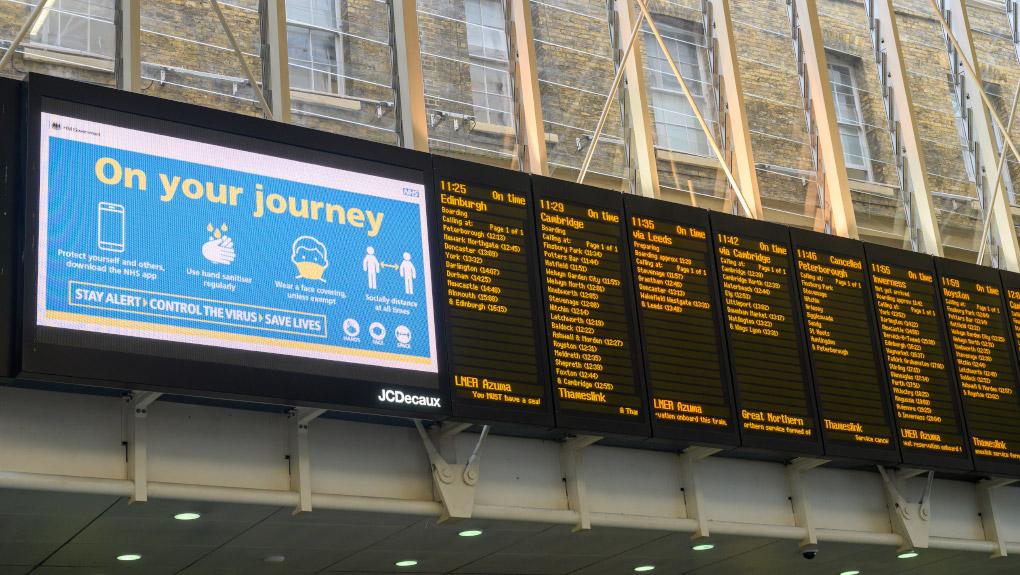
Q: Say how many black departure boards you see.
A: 8